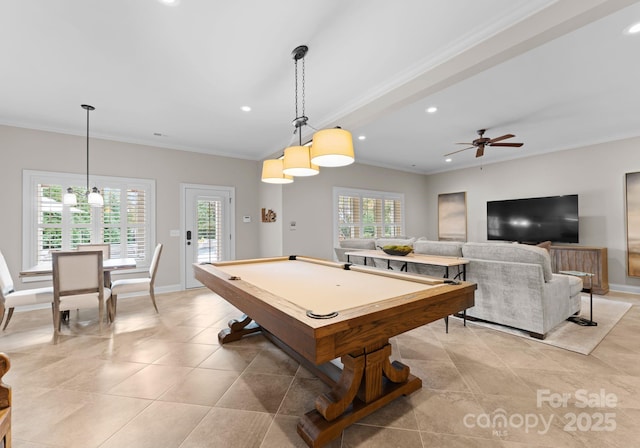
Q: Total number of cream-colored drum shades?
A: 3